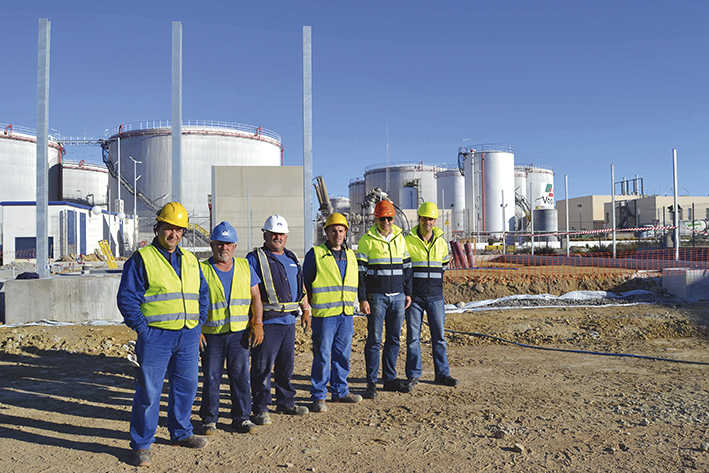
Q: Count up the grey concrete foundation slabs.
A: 2